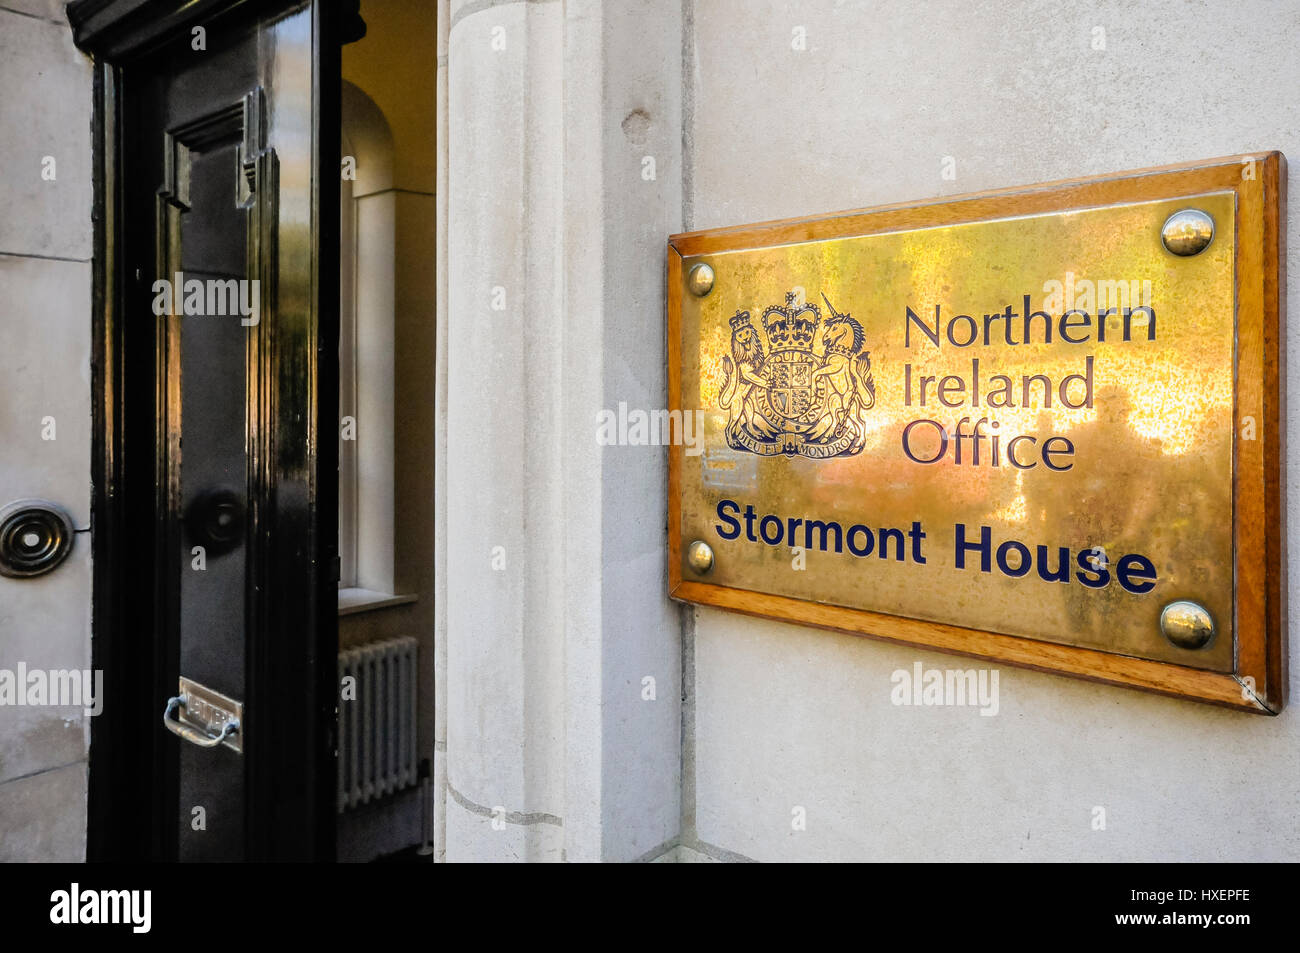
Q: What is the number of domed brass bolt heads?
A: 4